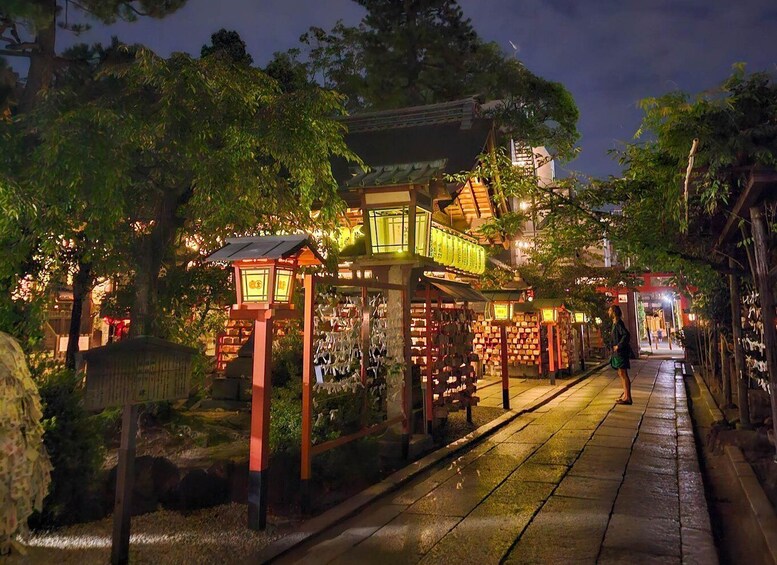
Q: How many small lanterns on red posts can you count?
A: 4